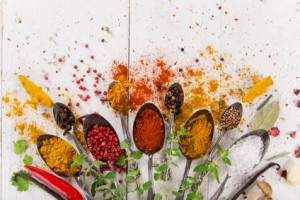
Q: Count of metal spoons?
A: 9